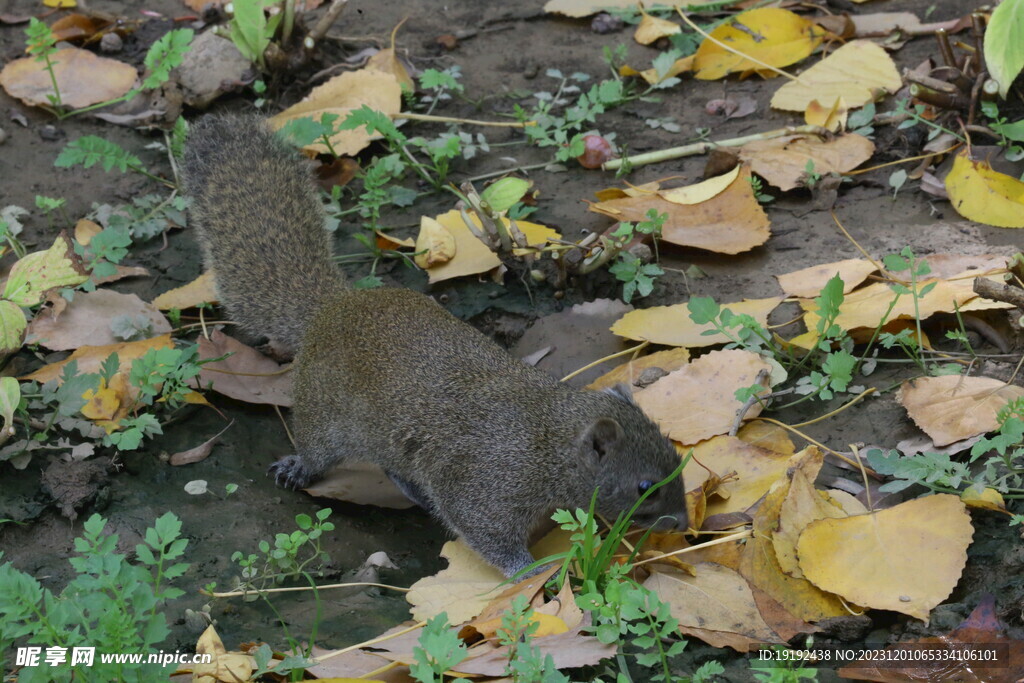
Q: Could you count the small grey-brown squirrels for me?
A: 1